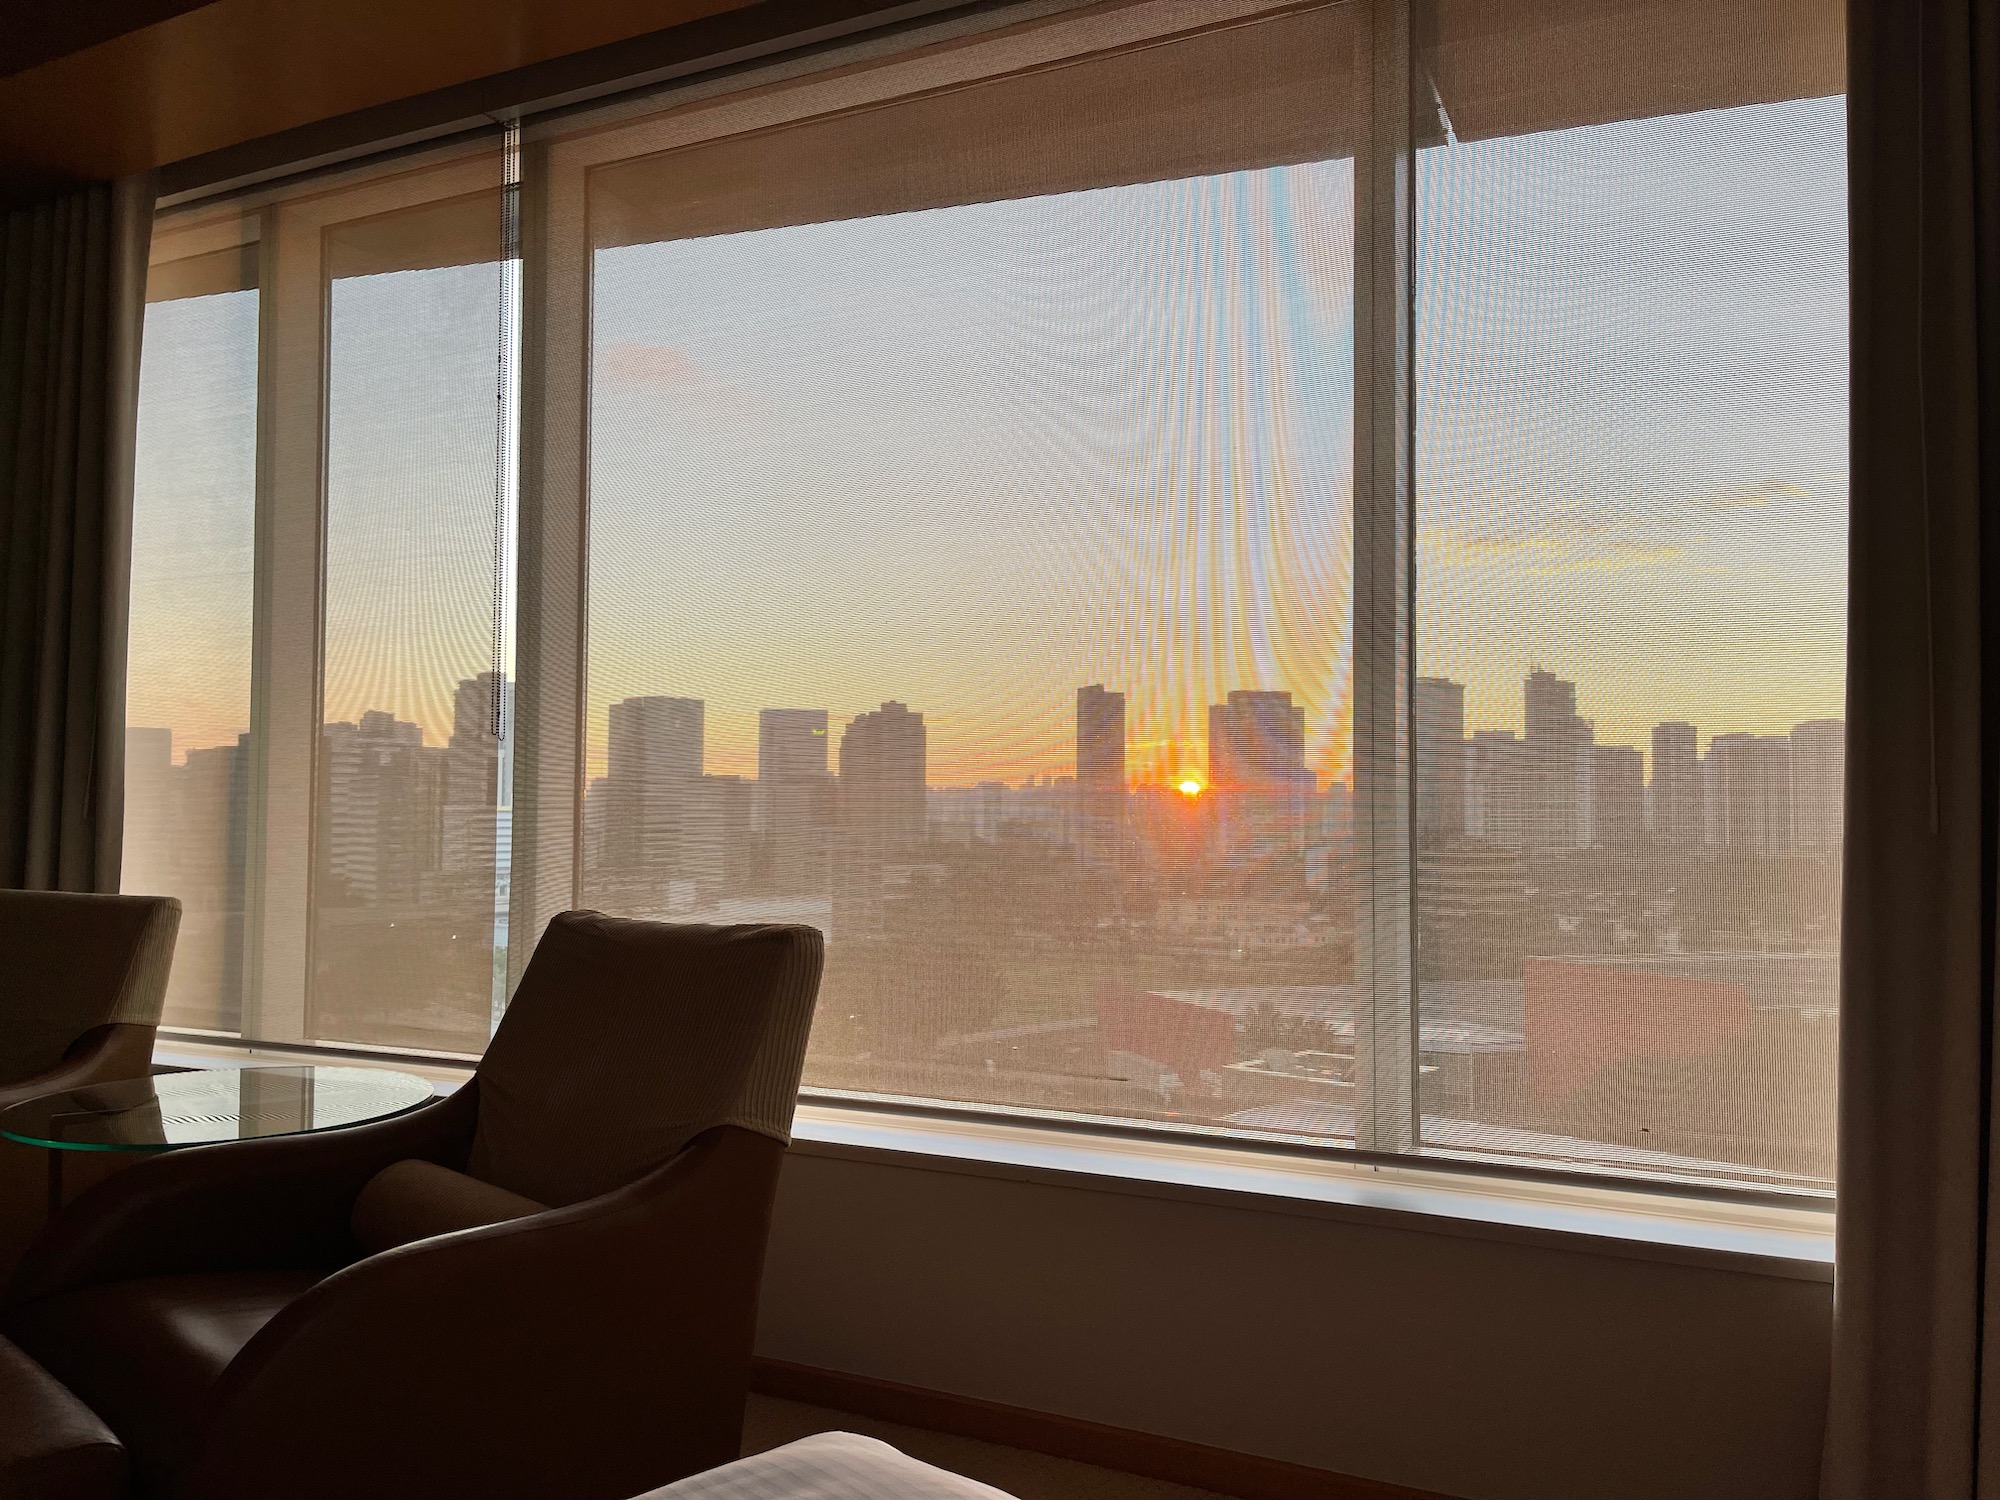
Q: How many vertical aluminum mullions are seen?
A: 3